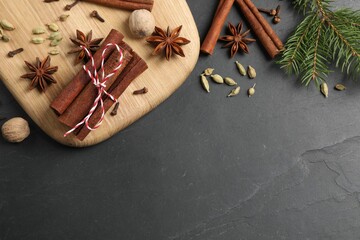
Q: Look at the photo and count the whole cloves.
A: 7